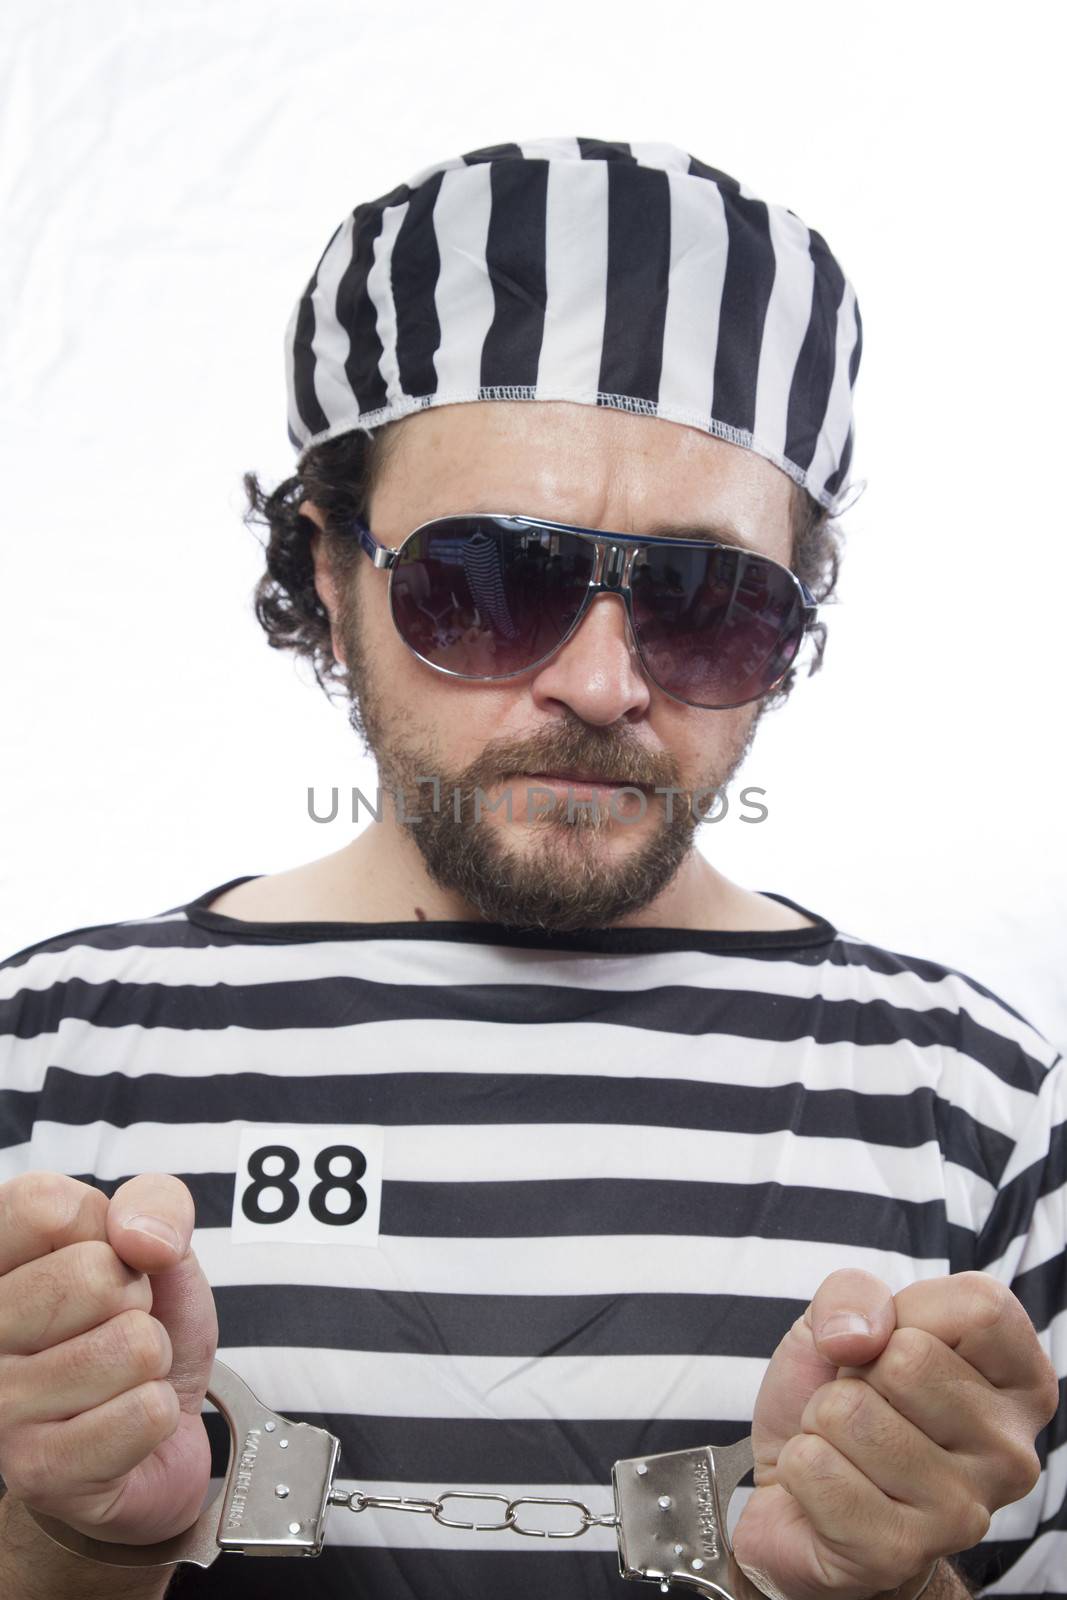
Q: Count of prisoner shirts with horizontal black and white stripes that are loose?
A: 1